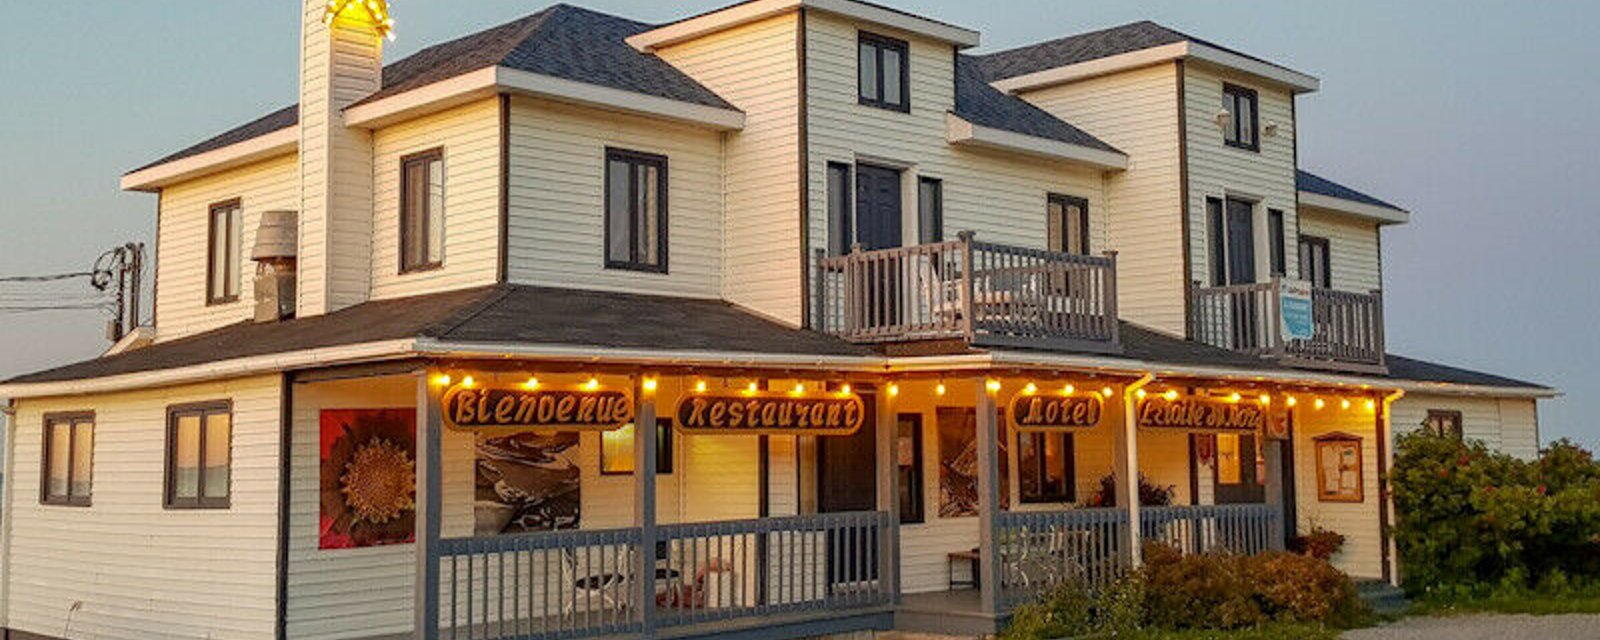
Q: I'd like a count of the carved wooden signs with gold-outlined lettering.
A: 4